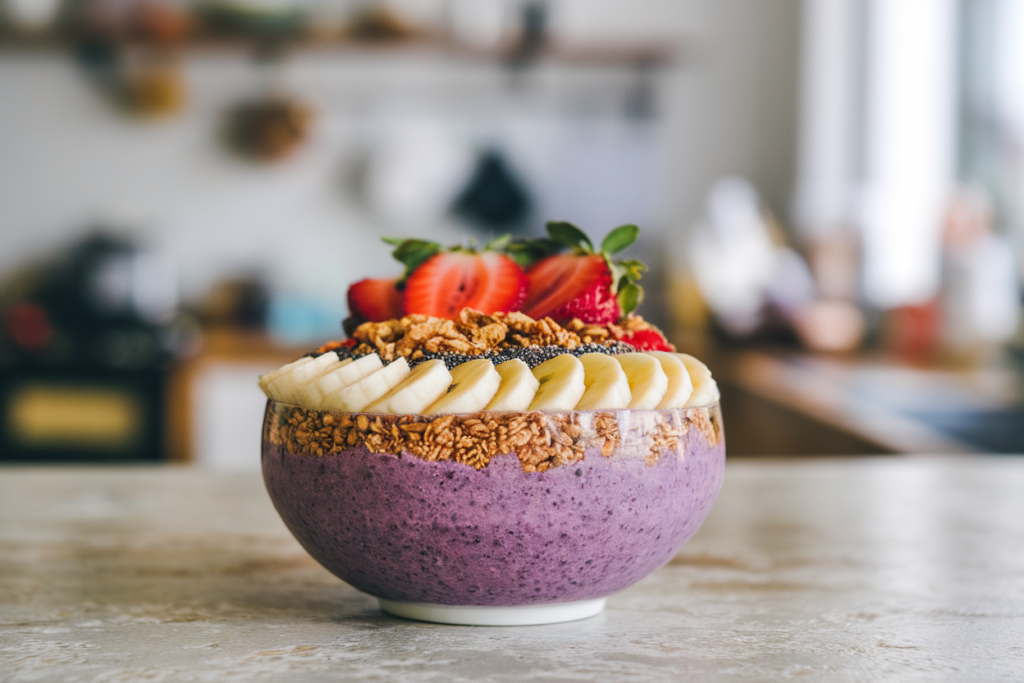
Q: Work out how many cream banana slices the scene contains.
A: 12